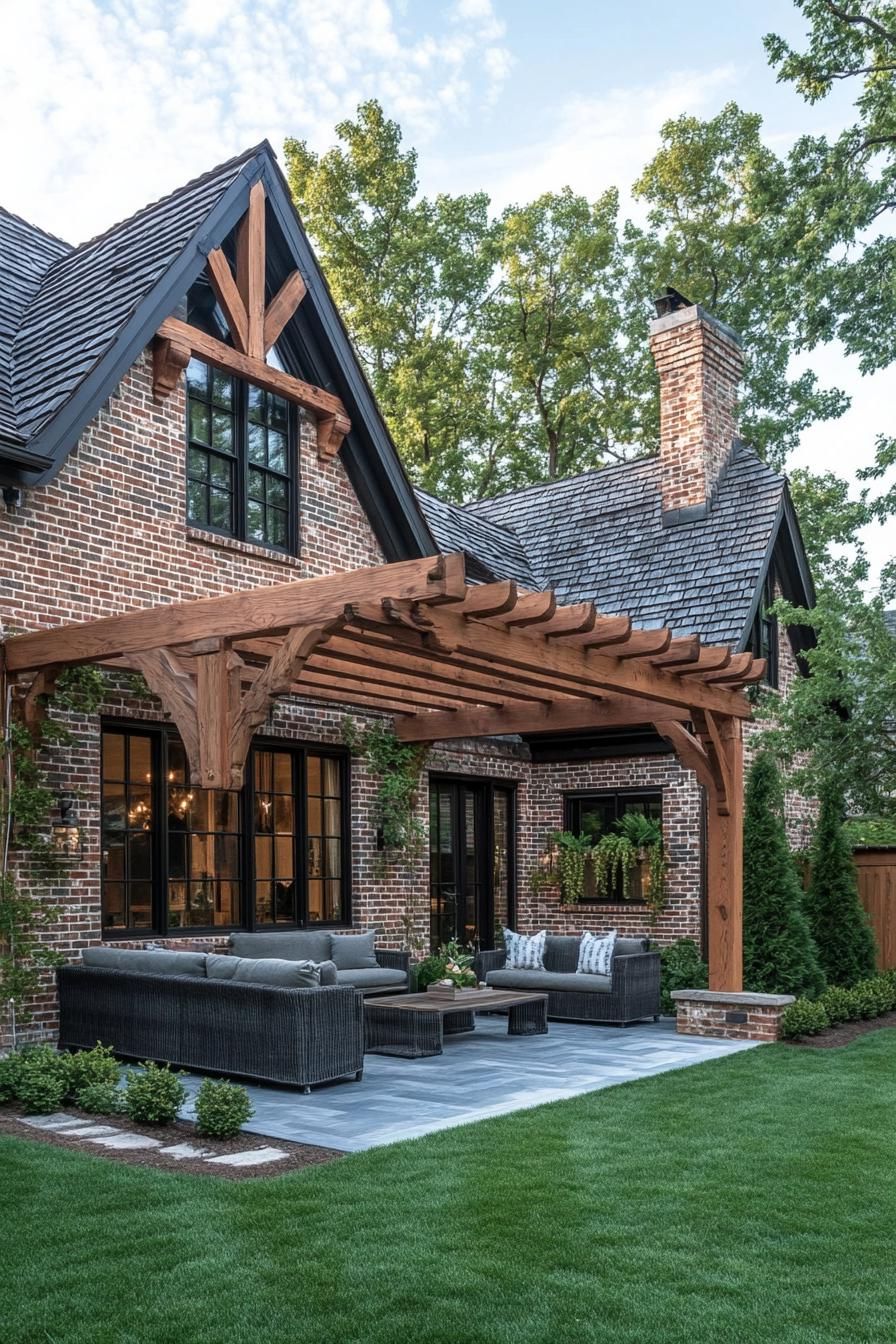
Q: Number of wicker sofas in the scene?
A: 3